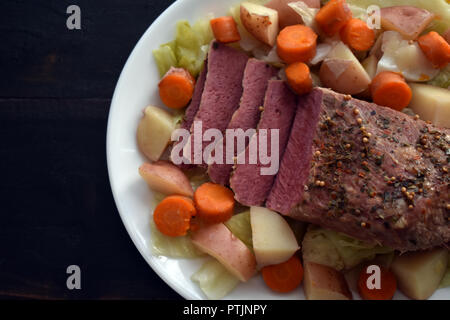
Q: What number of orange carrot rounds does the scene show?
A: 12